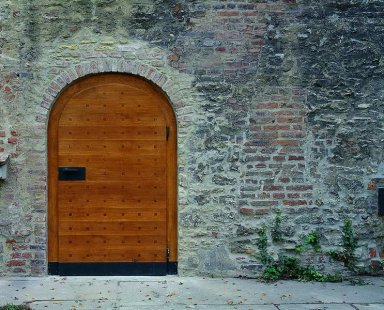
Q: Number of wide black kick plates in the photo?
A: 1